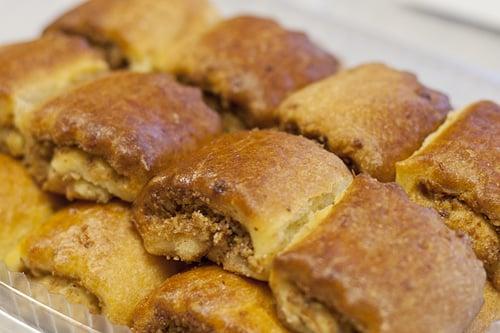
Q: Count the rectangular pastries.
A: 11